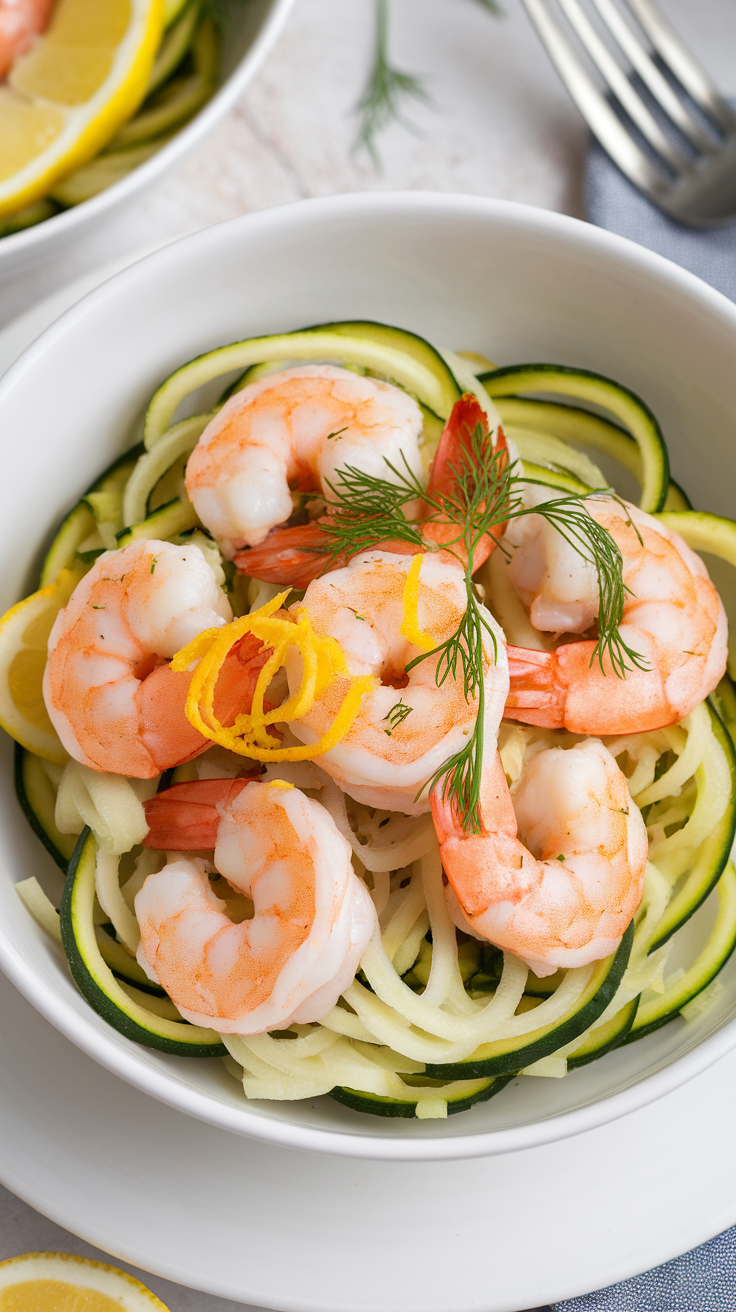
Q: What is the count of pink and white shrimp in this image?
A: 6